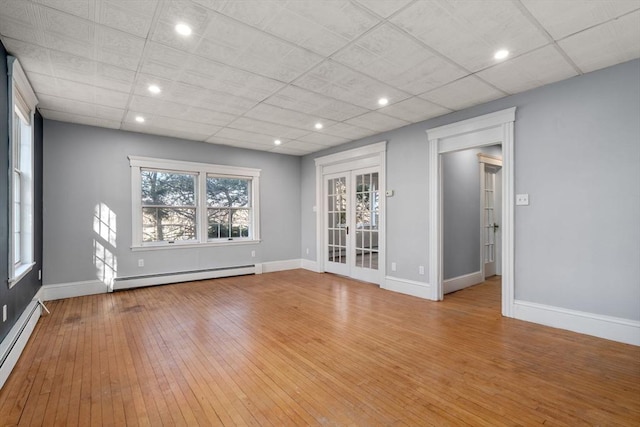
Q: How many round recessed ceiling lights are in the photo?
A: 7